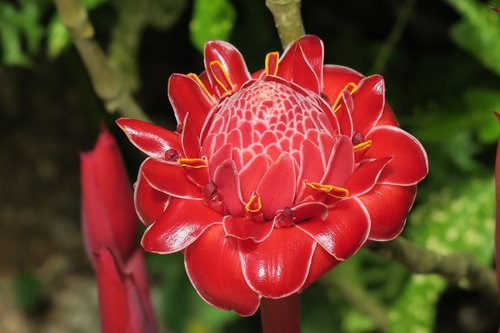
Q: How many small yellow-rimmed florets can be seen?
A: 8